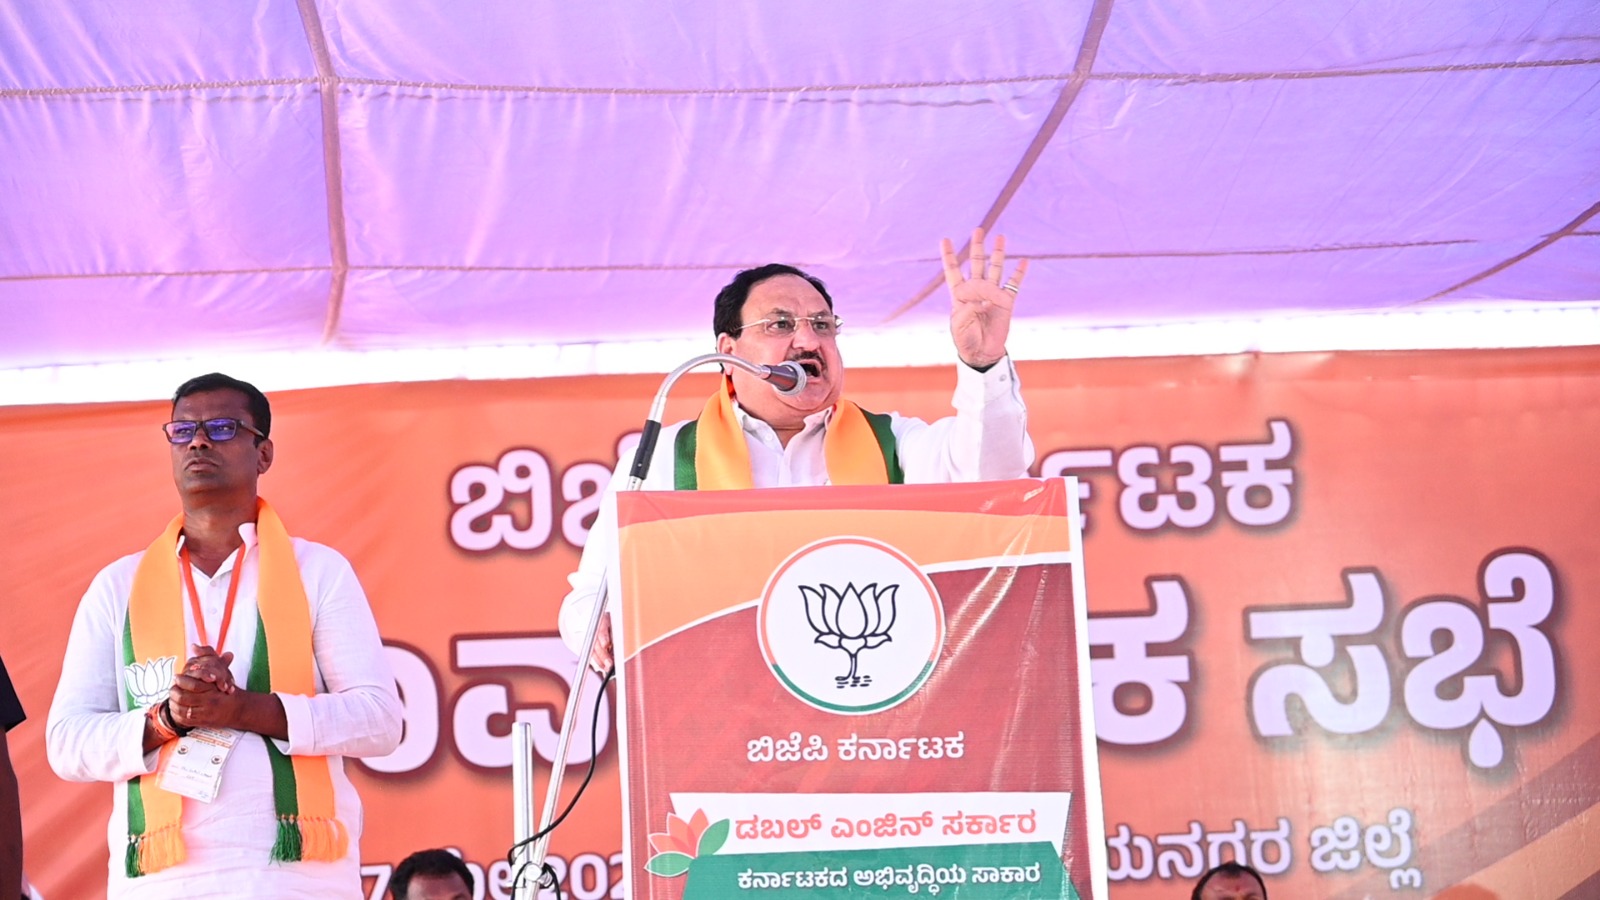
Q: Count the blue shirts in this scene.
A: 0